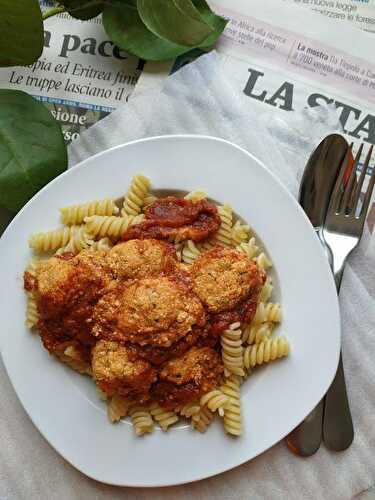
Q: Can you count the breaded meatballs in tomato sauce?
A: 6